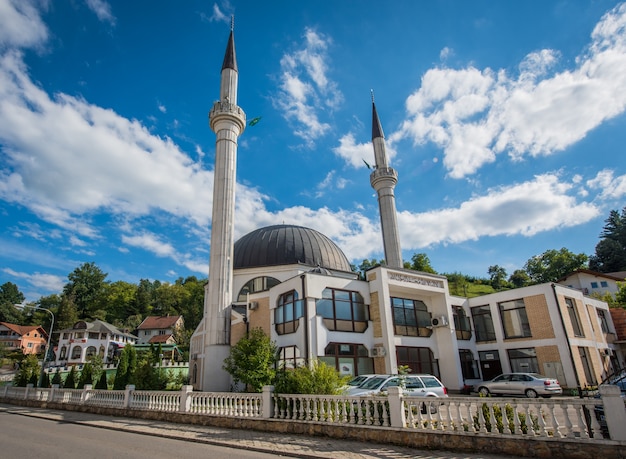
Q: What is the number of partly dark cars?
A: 1